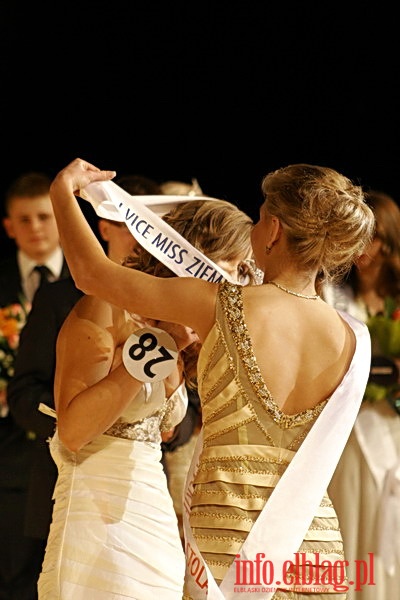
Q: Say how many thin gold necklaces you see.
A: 1